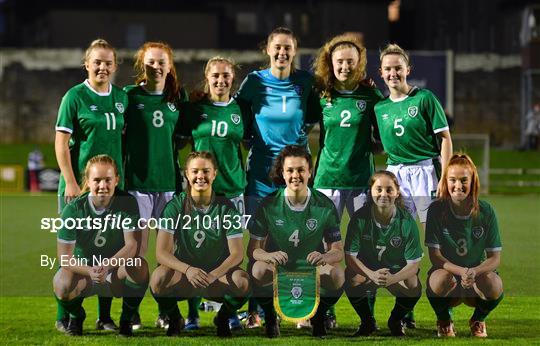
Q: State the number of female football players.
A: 11